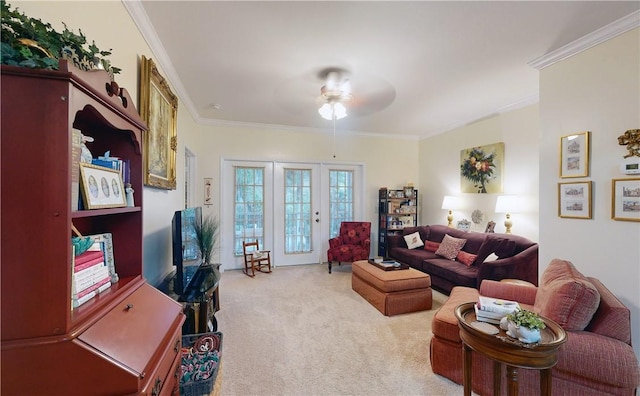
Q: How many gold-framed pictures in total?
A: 5